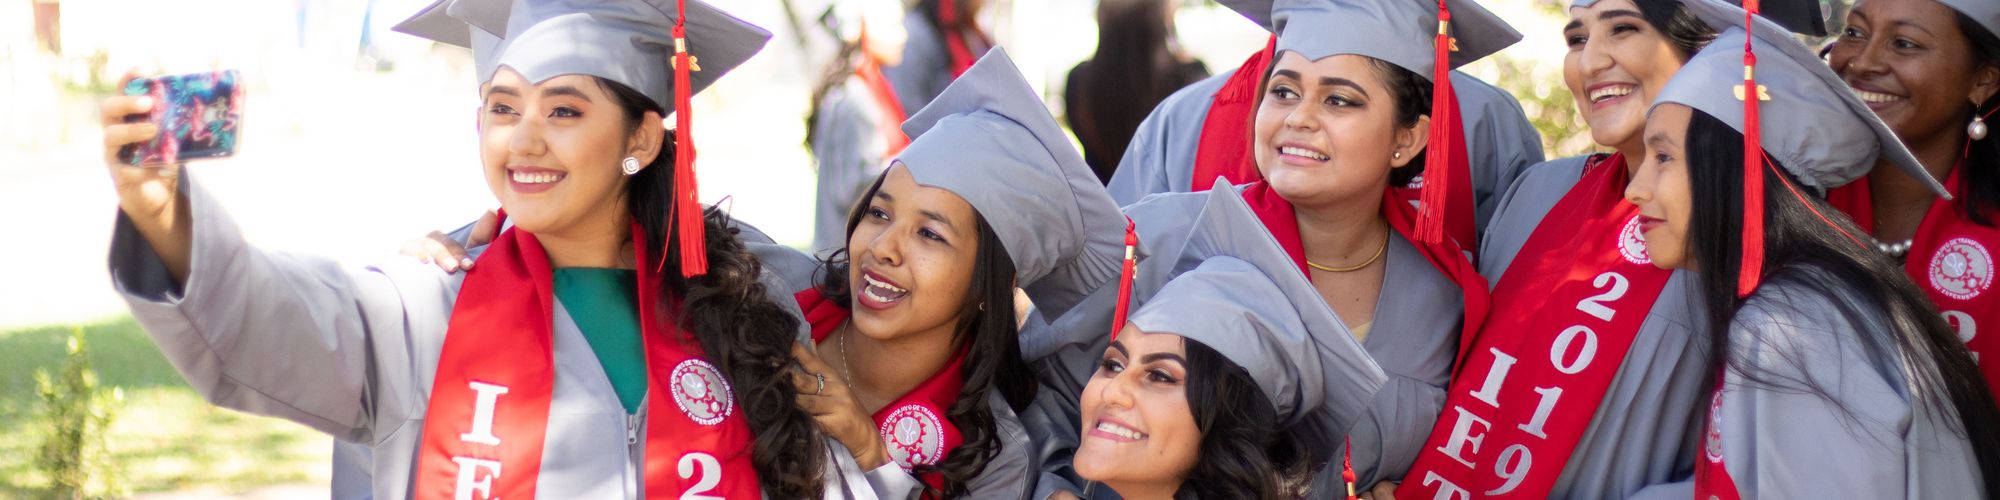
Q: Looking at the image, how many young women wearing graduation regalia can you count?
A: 7